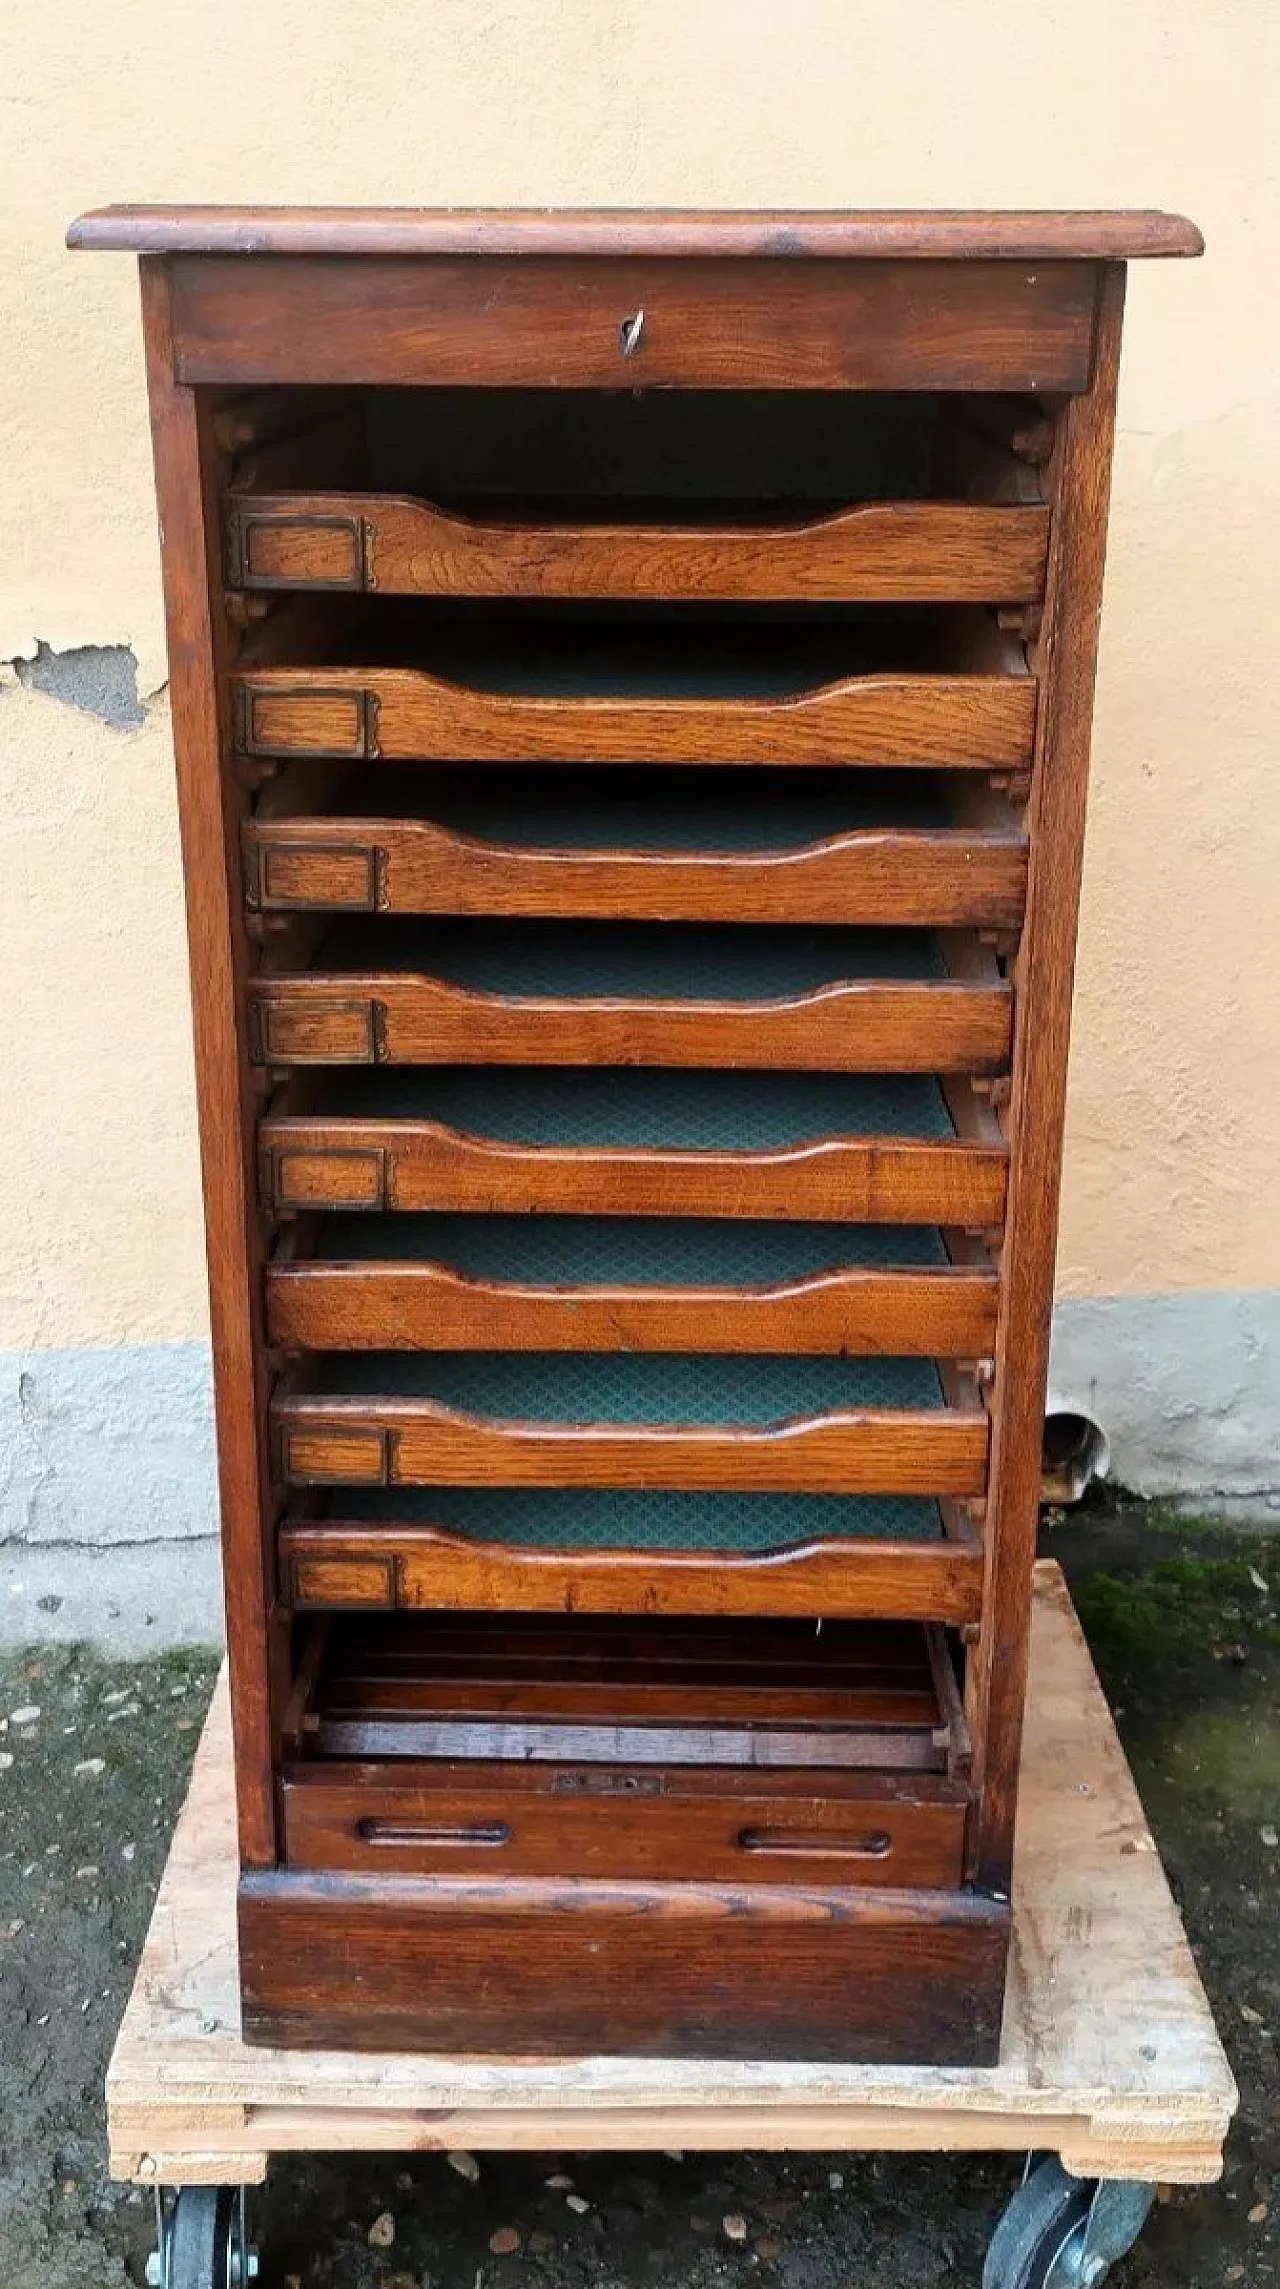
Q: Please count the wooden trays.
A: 8